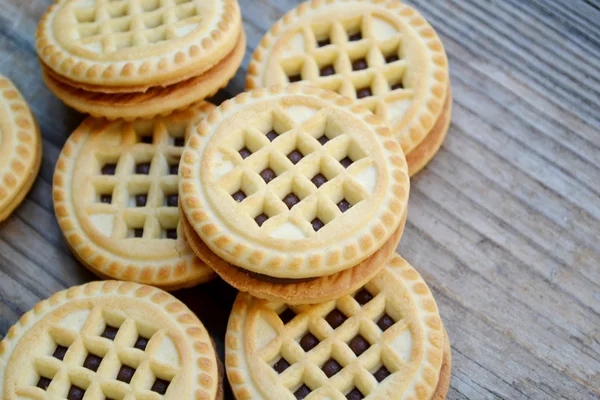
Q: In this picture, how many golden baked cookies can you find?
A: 7